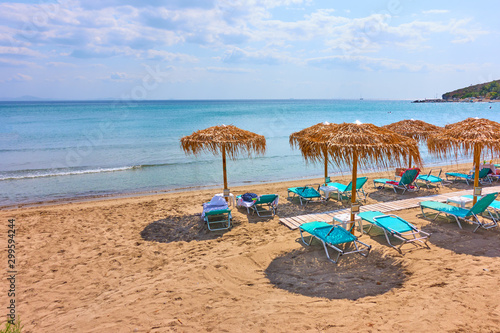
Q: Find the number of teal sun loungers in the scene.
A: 11